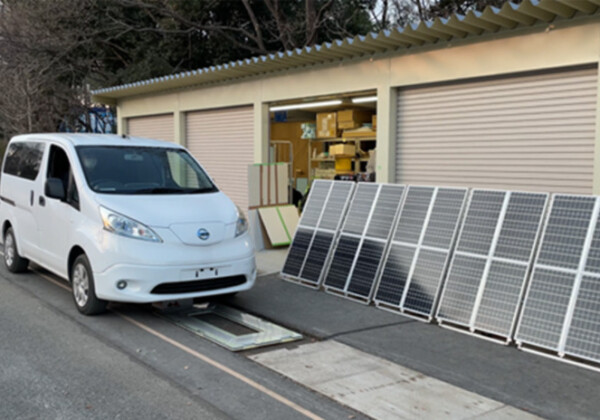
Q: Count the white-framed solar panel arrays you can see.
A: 5